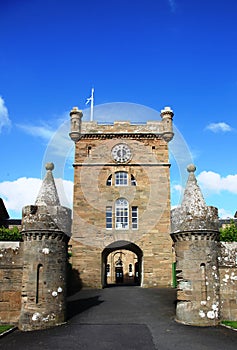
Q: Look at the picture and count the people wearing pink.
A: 0